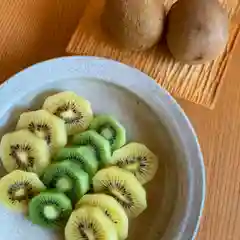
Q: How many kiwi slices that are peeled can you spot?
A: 13